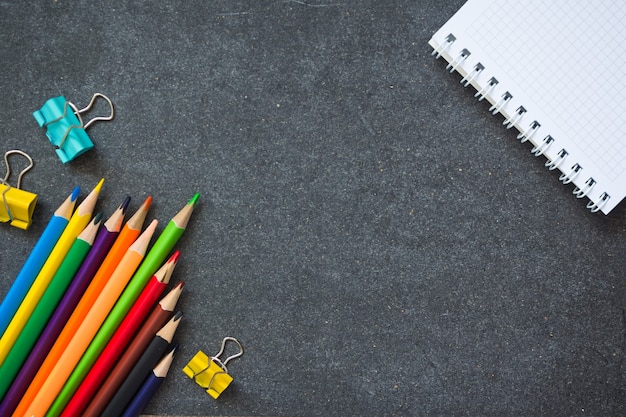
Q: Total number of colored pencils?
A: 11